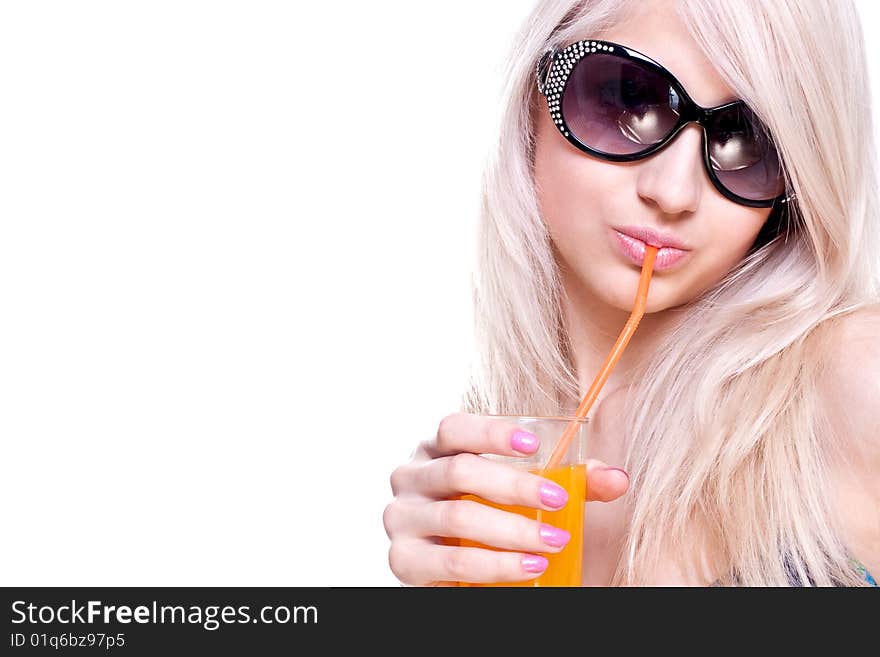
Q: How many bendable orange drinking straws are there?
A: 1